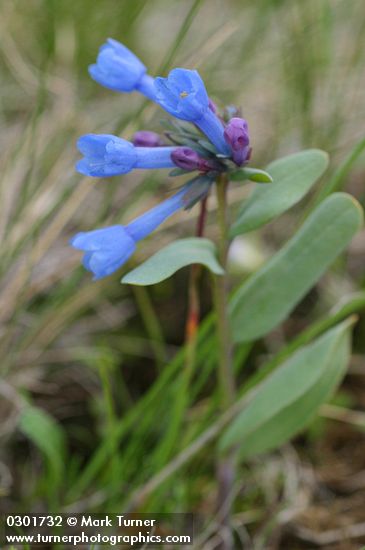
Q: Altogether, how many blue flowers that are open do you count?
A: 4